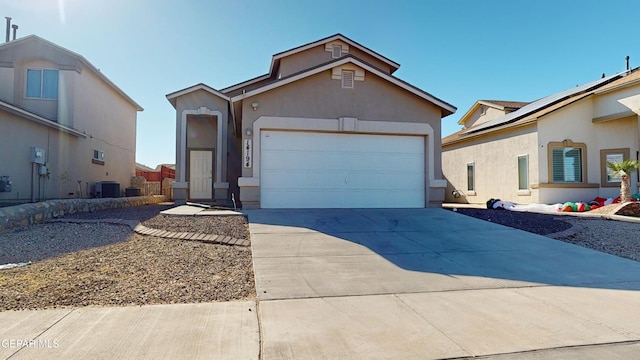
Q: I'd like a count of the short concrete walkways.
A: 1